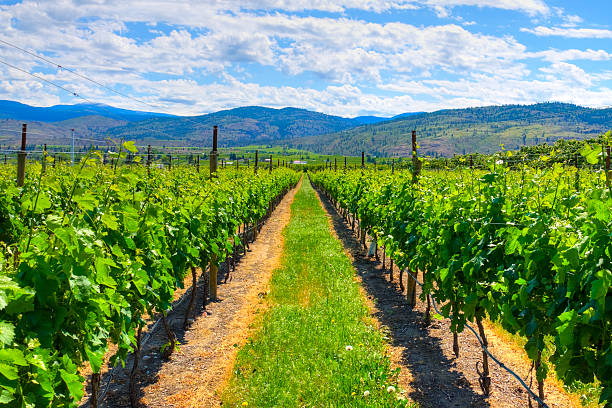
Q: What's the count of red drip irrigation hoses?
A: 0